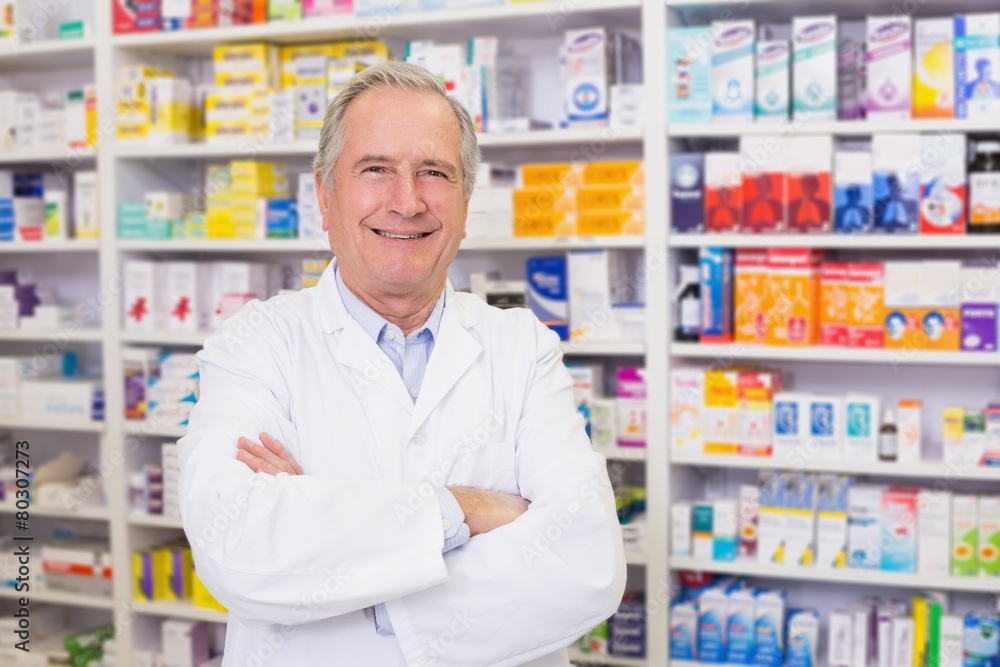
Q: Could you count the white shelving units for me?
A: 3